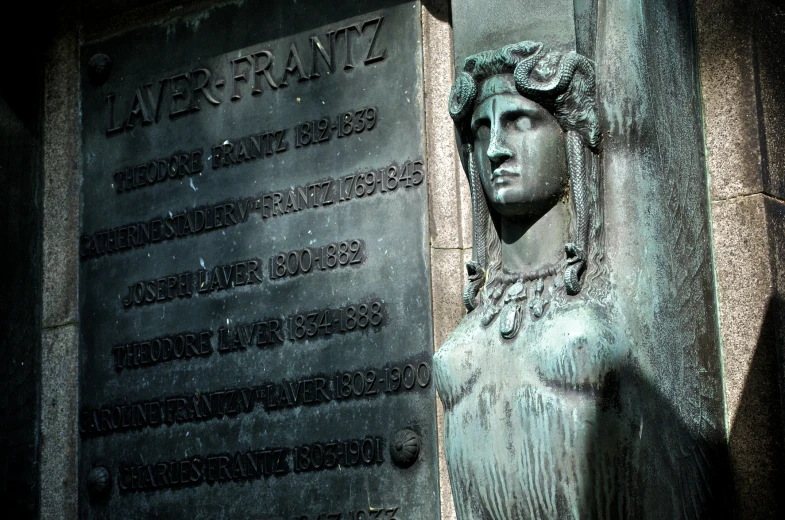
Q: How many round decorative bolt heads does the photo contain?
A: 3